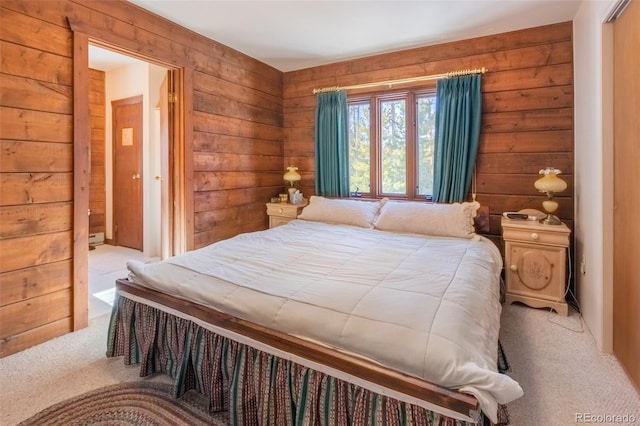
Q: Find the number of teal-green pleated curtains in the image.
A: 2